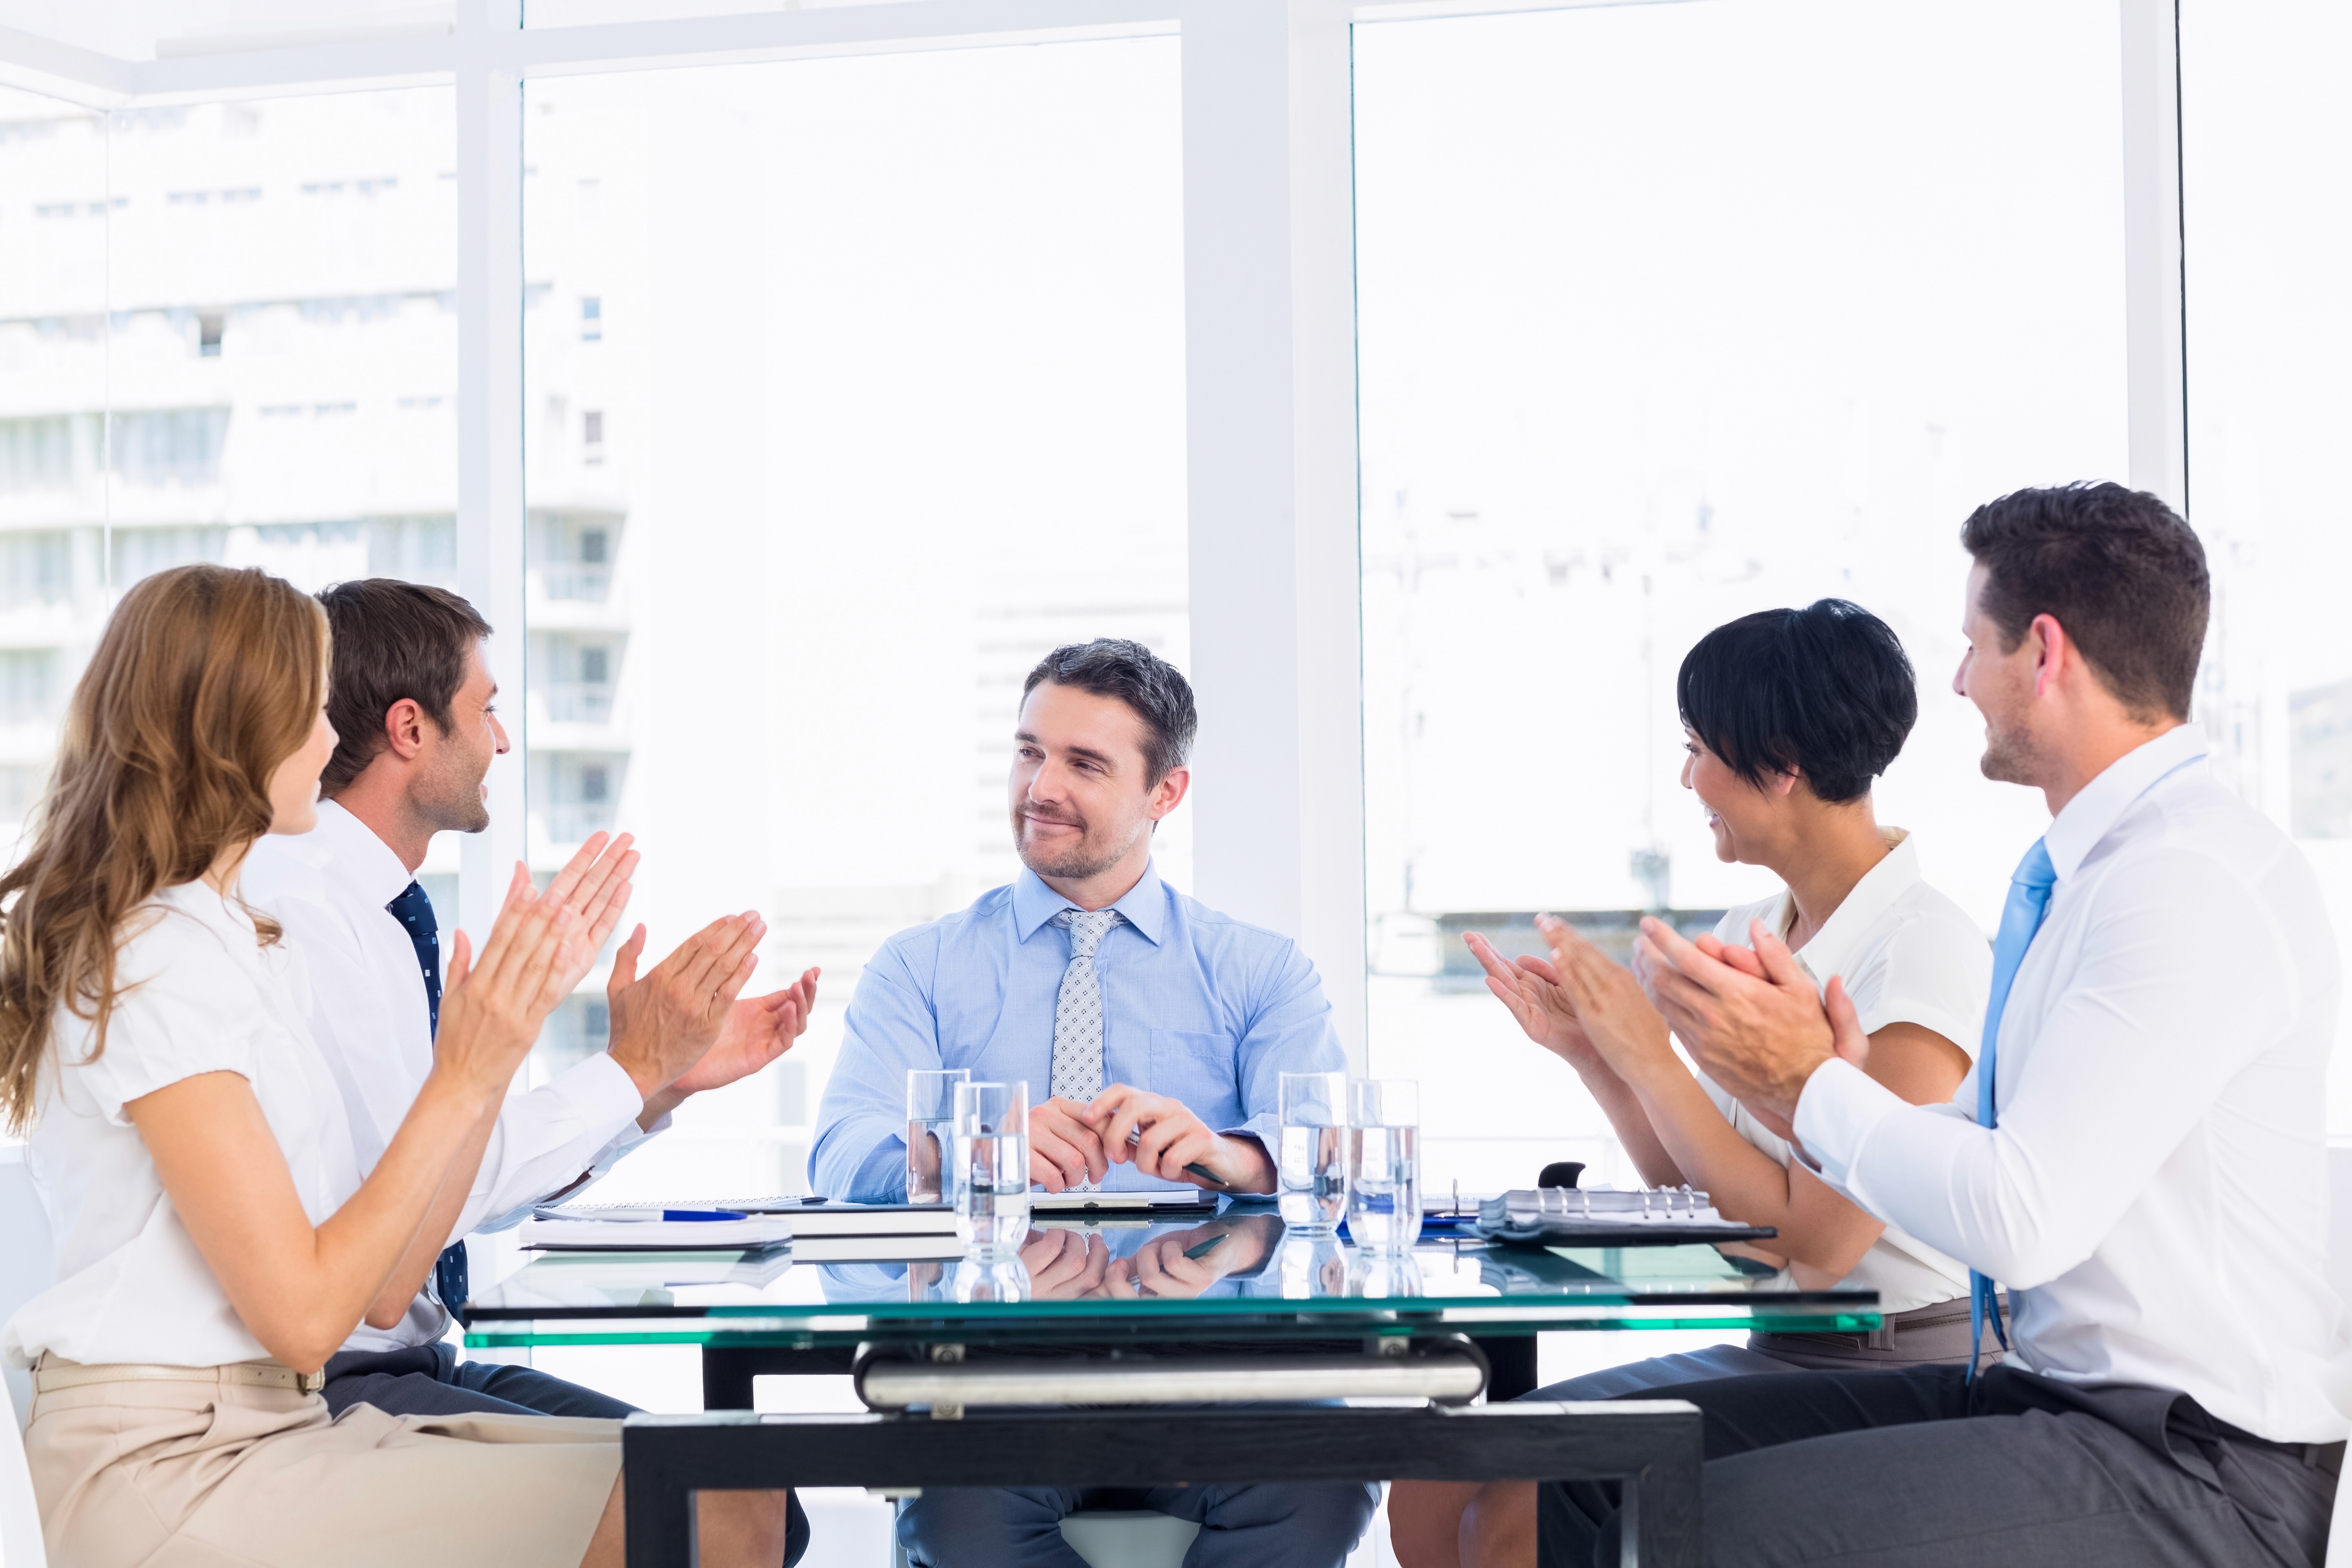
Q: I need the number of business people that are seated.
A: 5